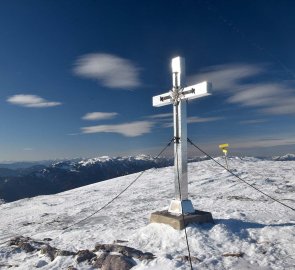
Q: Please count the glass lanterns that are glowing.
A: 0